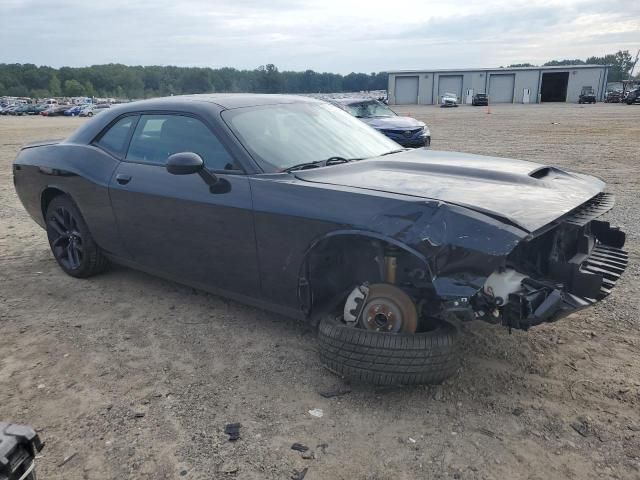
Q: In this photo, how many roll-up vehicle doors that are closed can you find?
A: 3